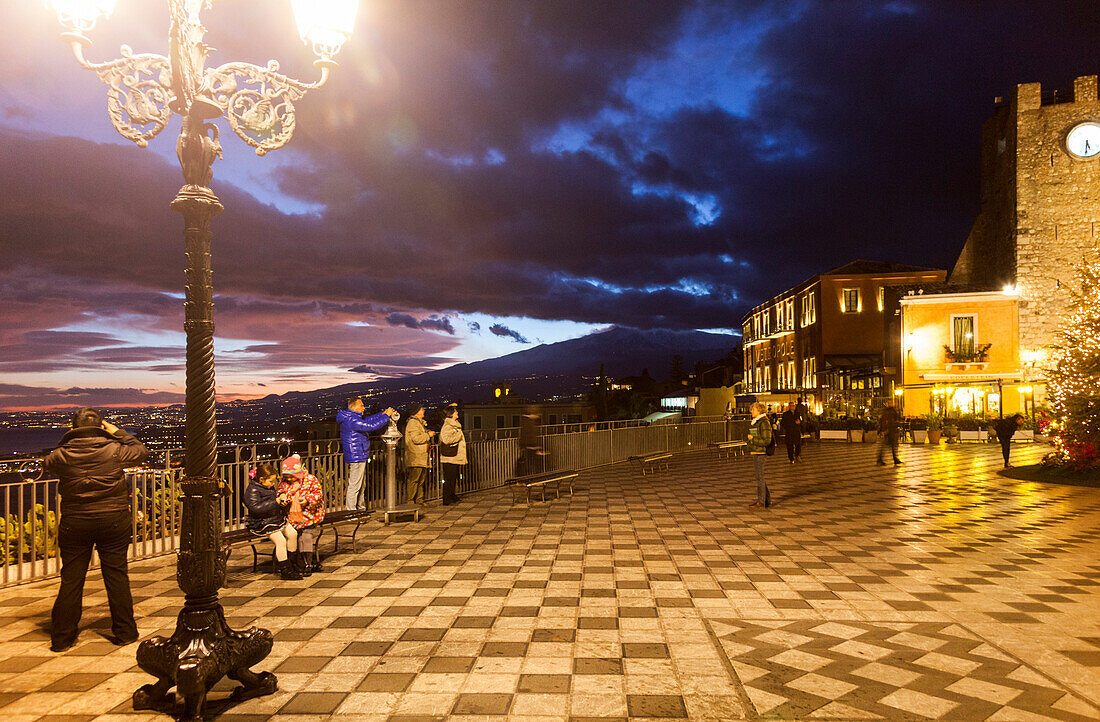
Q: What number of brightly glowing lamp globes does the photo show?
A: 2